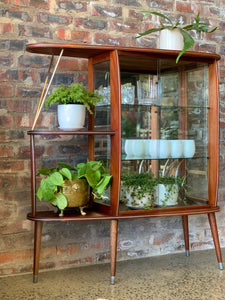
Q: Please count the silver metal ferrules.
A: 4